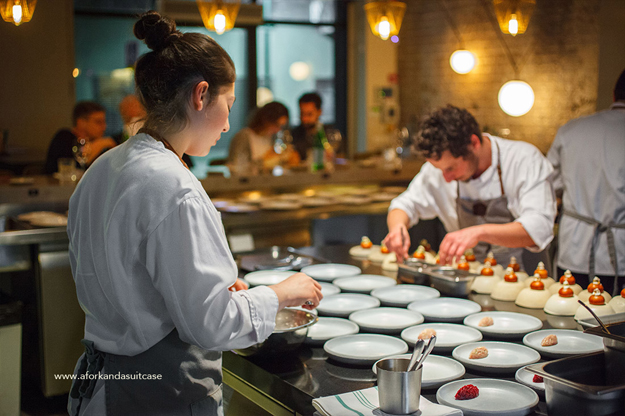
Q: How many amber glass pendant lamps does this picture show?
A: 4